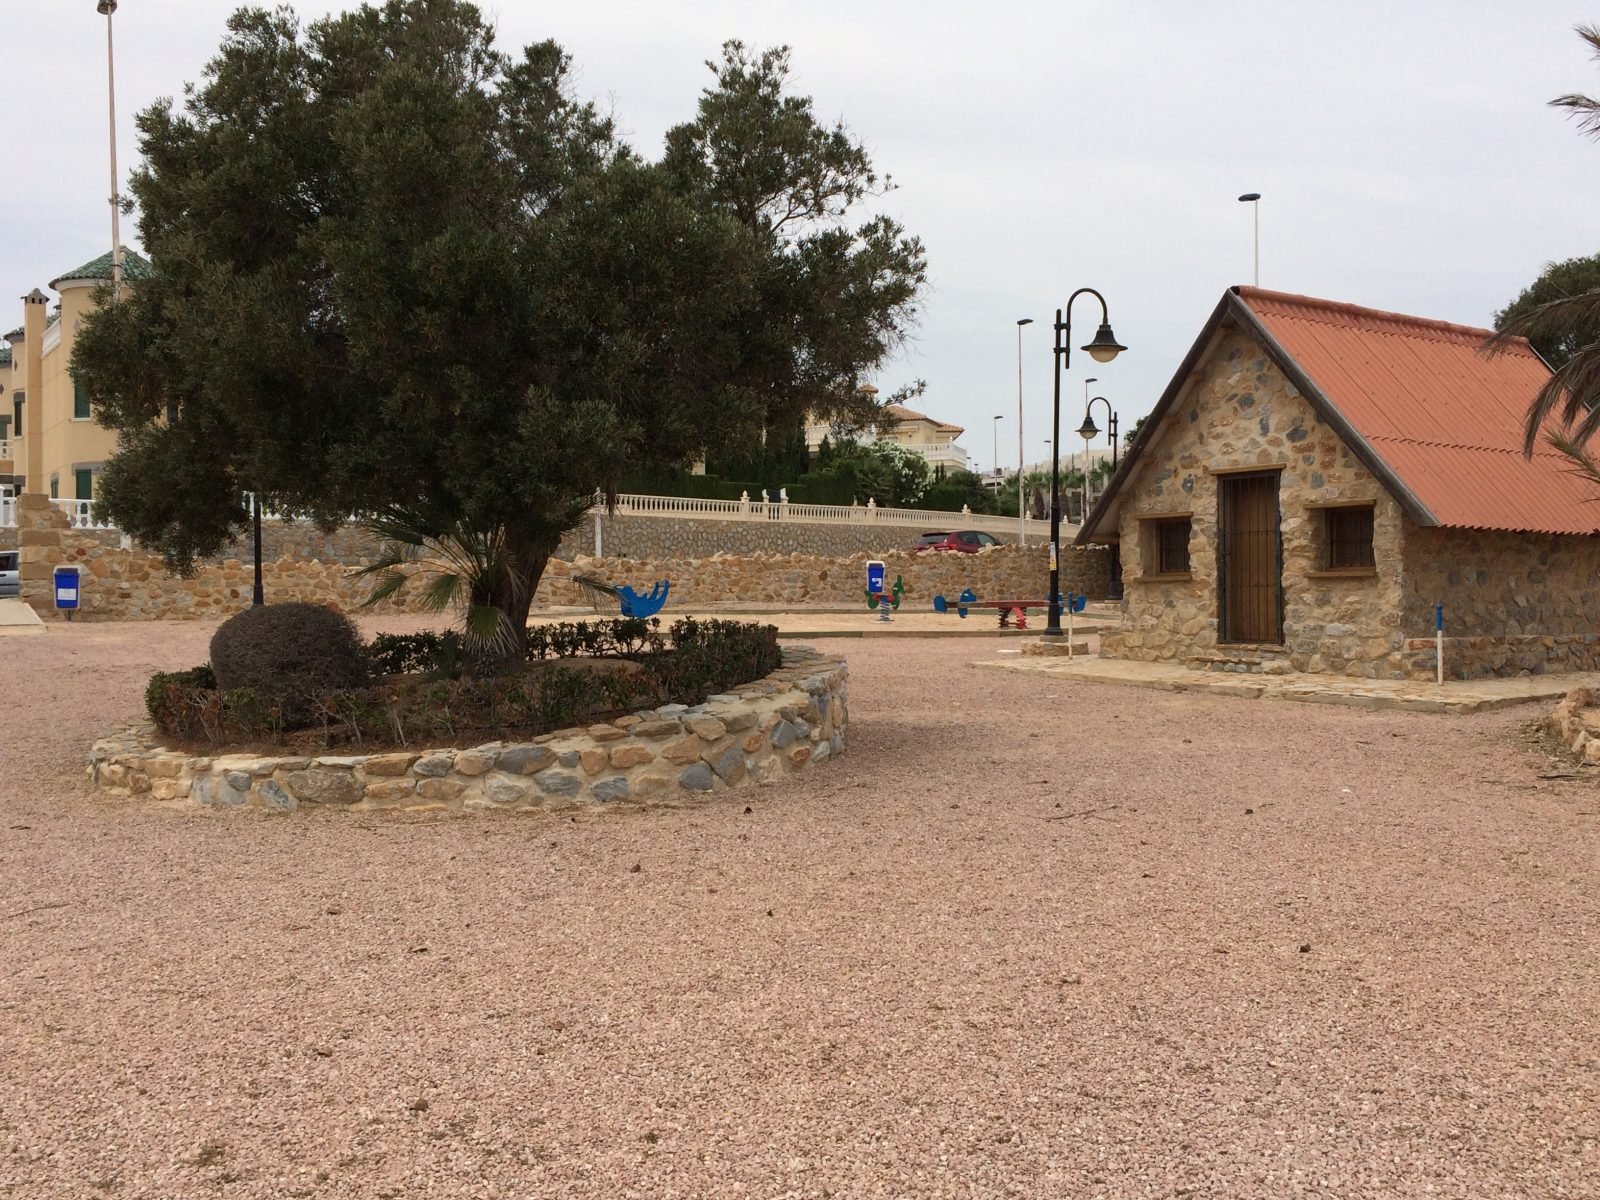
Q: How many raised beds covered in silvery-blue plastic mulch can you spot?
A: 0